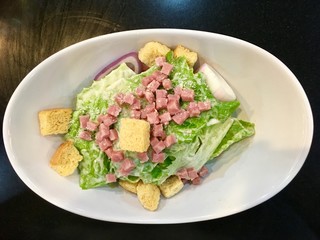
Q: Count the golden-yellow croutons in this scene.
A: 8